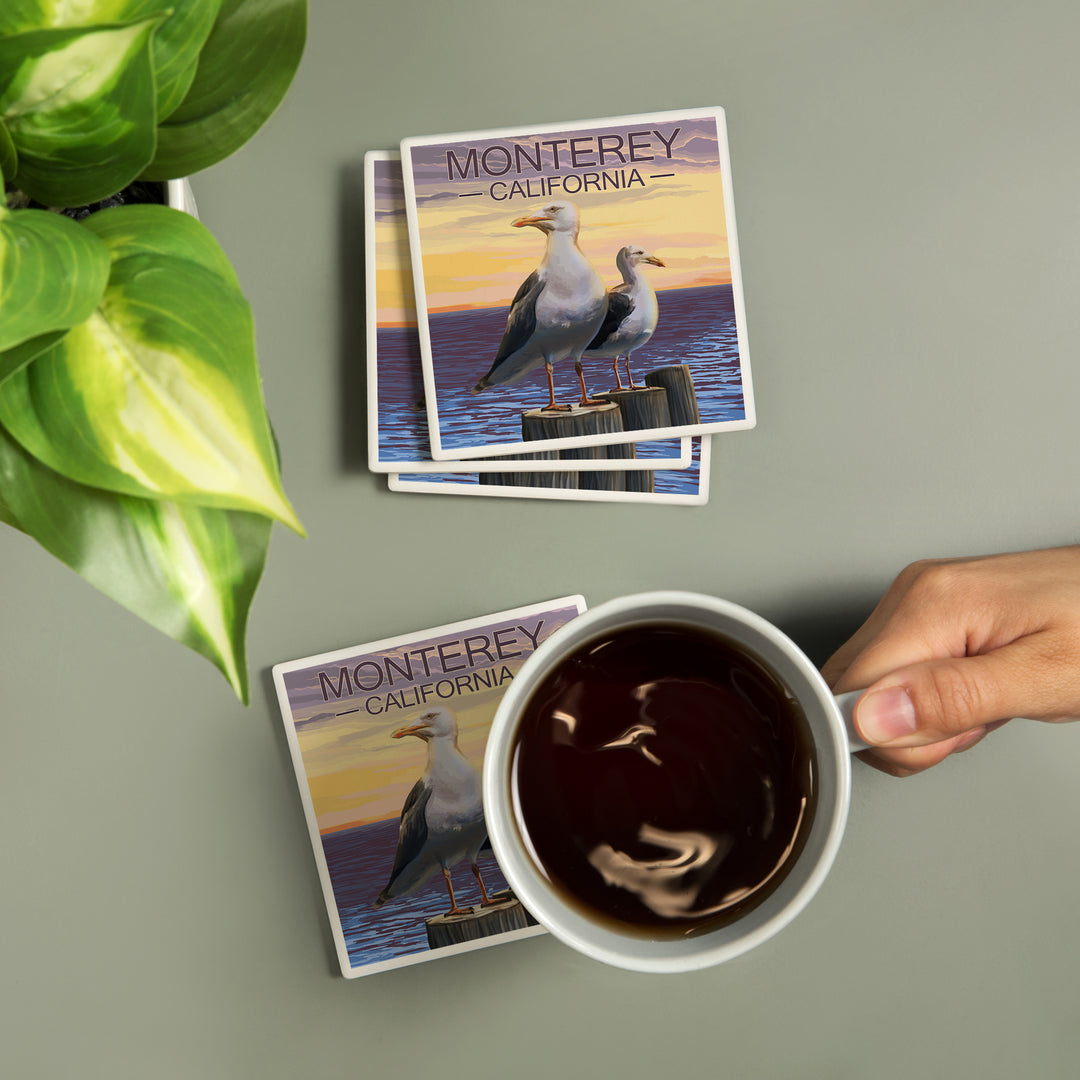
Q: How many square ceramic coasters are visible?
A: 4